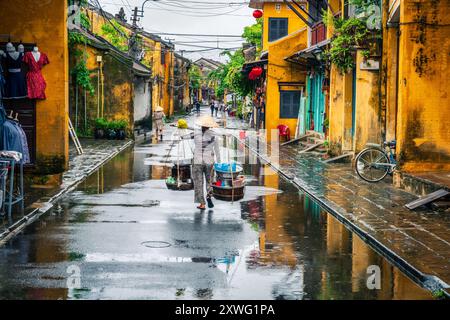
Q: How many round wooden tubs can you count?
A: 2